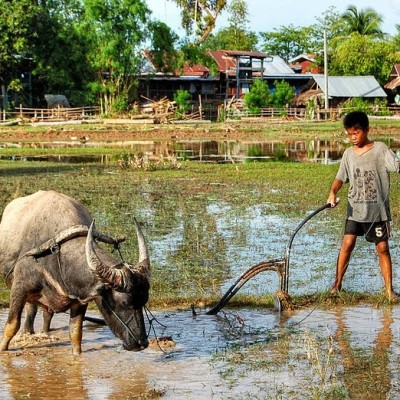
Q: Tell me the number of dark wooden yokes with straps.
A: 1